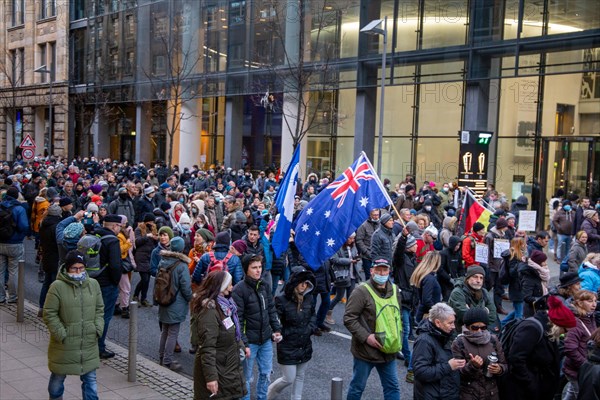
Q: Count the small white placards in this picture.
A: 3